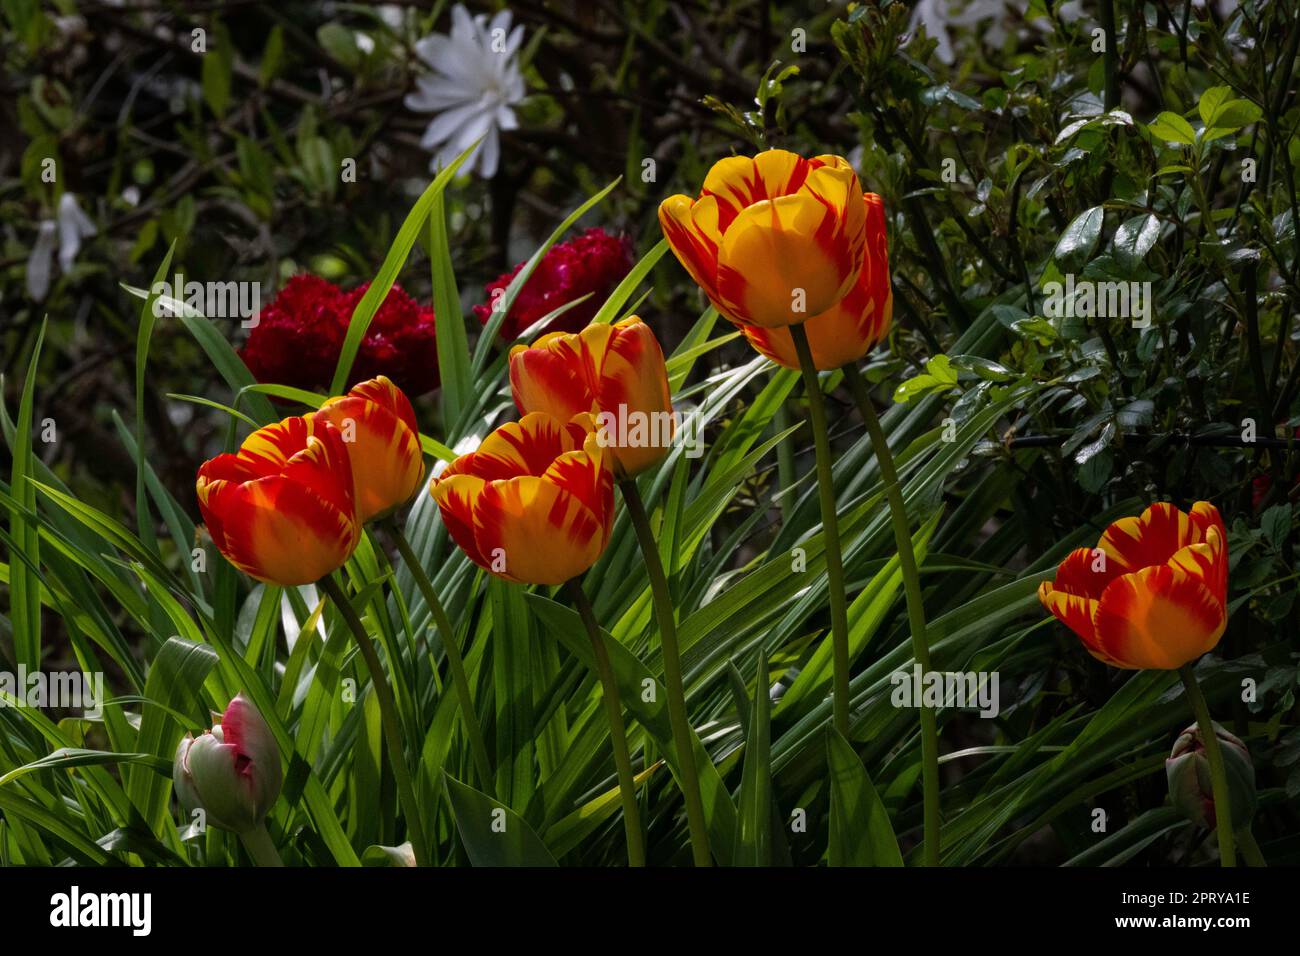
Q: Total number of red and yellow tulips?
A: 7